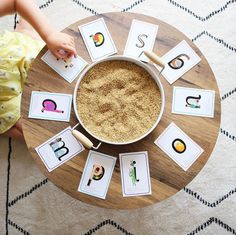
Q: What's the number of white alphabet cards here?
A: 10